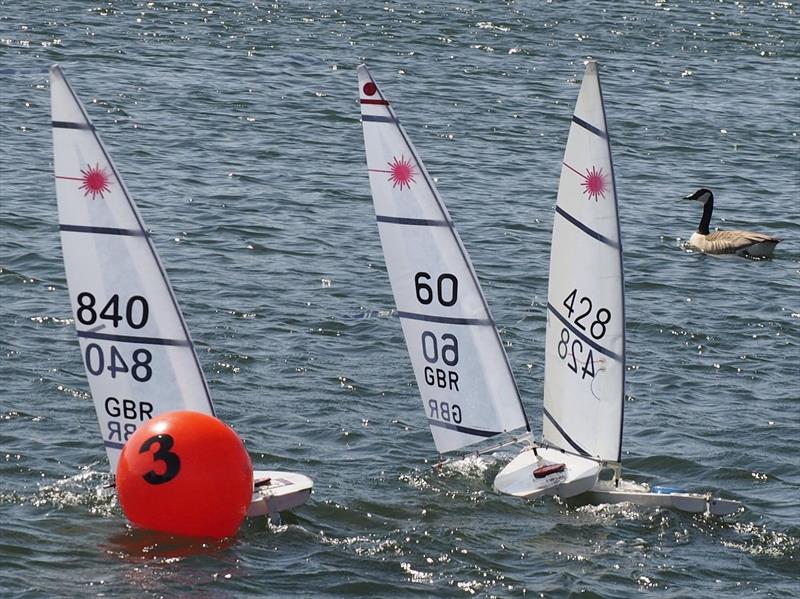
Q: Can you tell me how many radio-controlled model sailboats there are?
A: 3